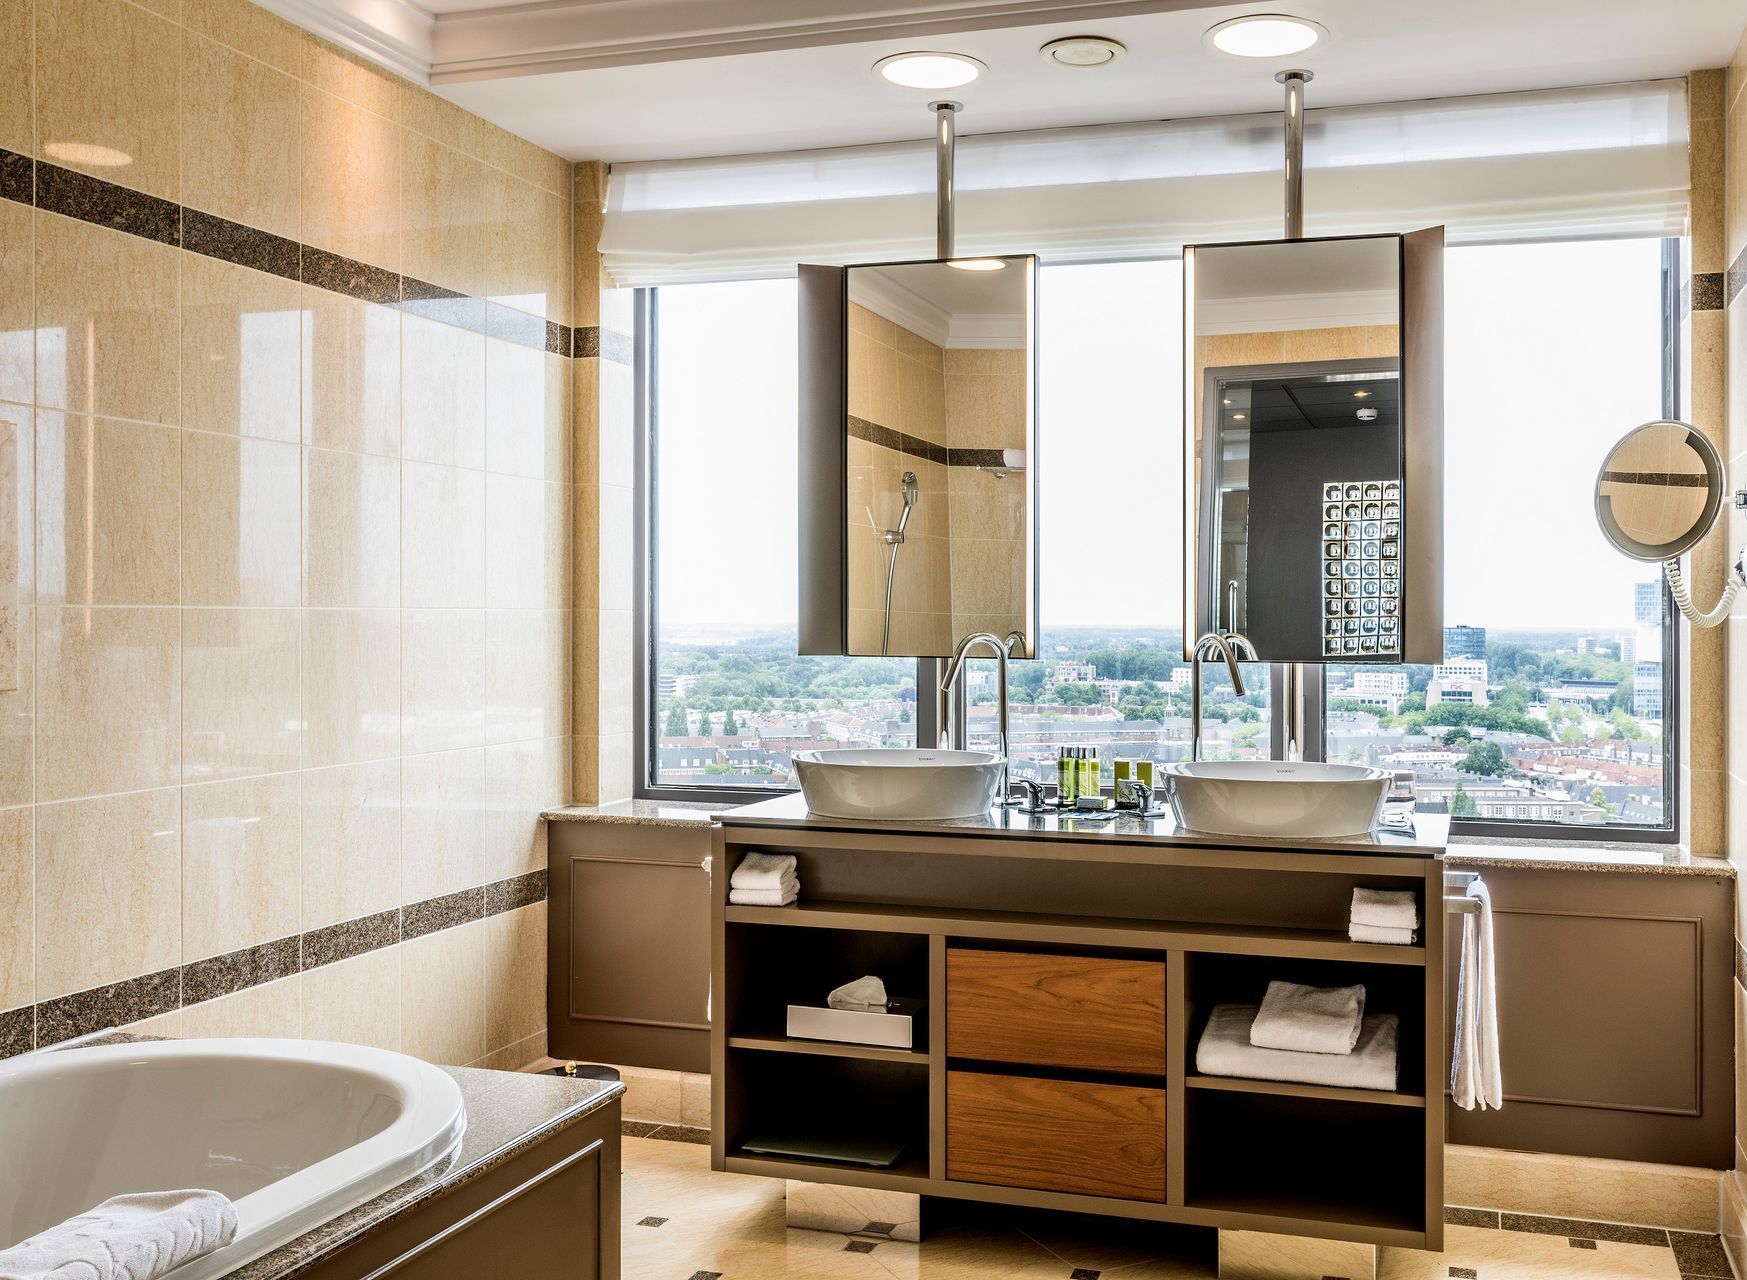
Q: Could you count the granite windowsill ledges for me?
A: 2